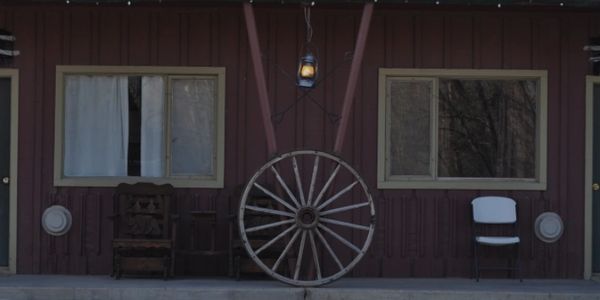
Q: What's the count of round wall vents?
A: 2